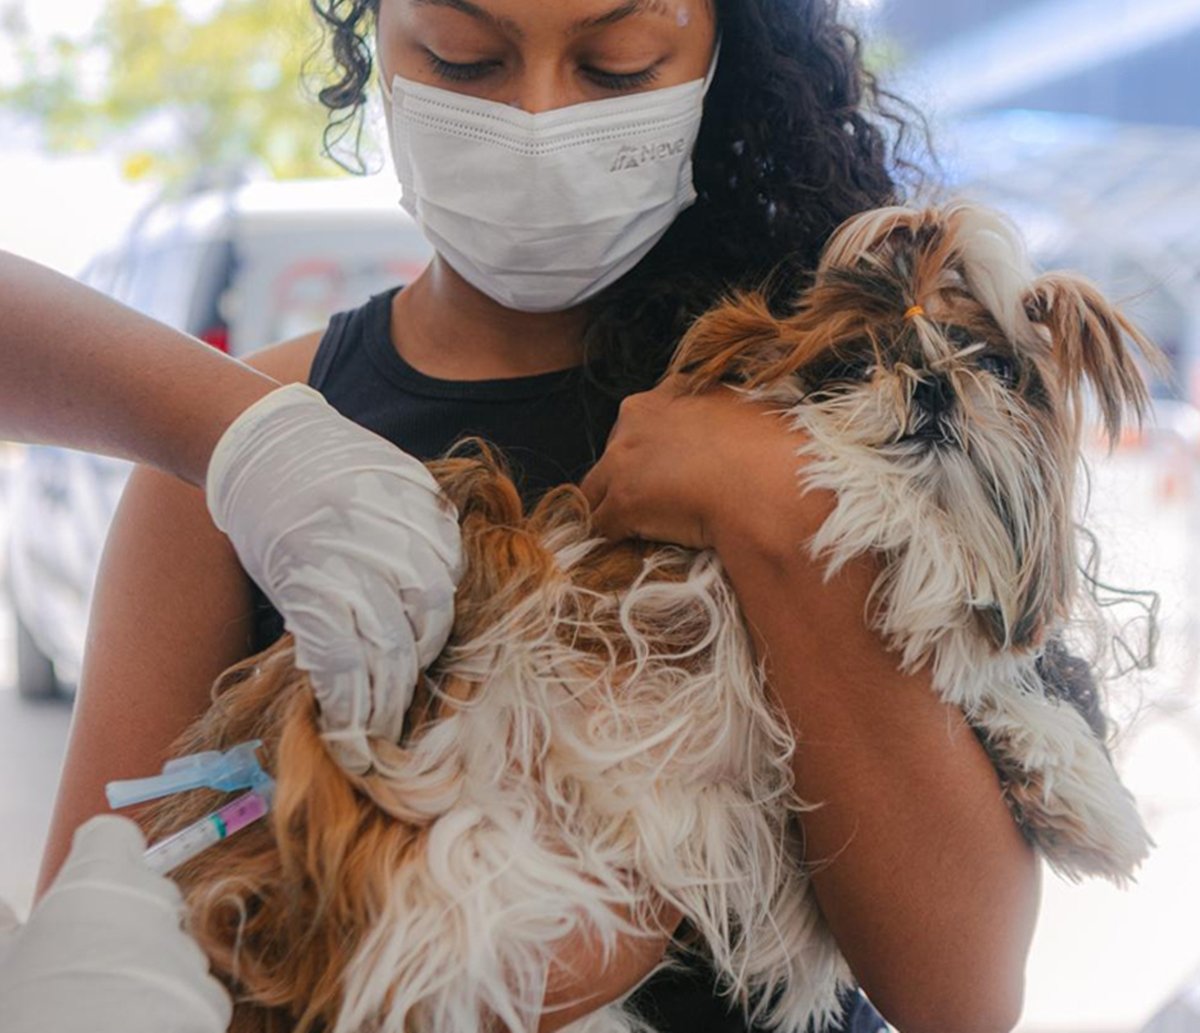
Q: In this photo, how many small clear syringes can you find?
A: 1